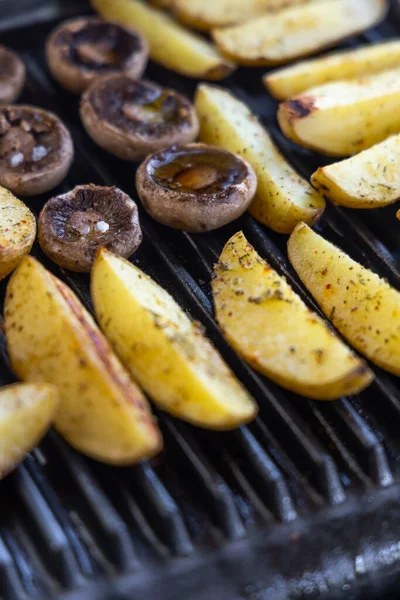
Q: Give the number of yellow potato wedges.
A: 13